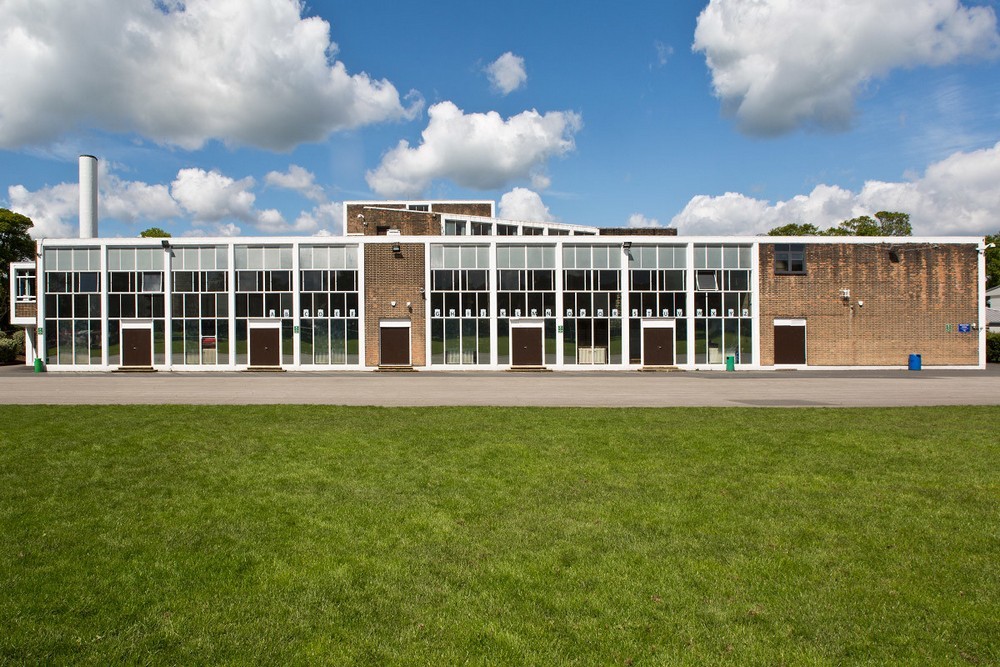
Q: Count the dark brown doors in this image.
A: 6